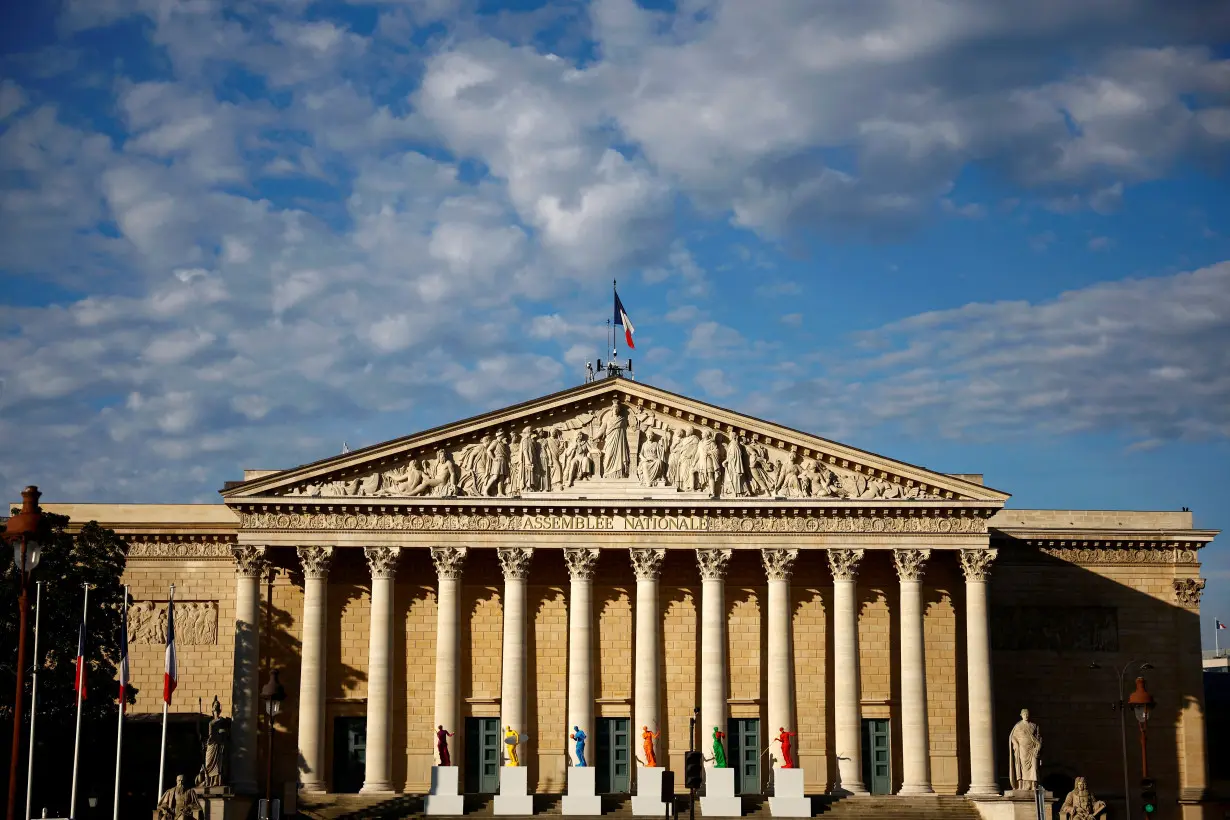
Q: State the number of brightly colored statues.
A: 6